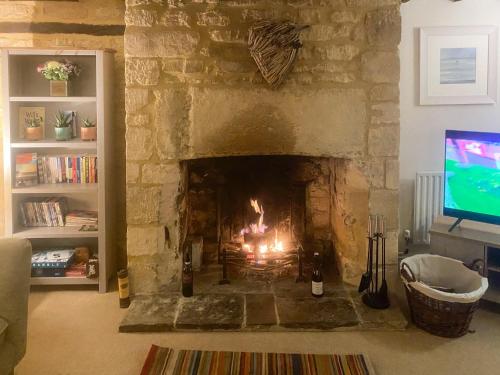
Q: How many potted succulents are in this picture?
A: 3